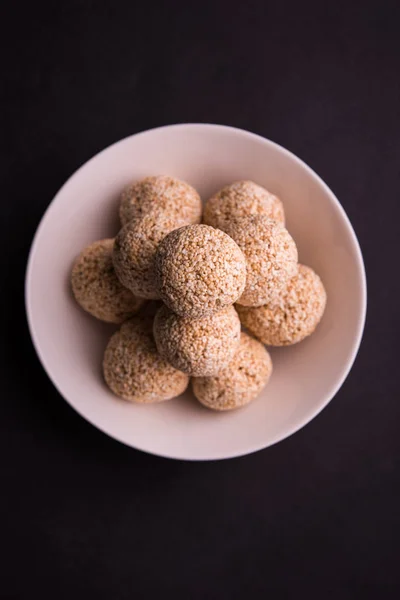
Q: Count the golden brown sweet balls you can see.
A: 10